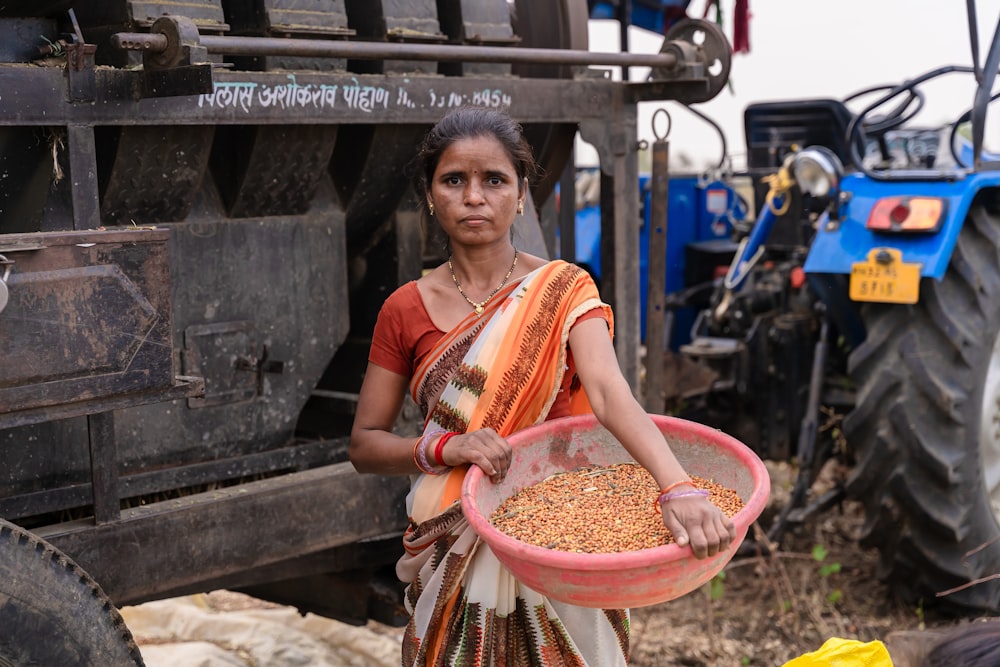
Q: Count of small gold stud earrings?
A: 2